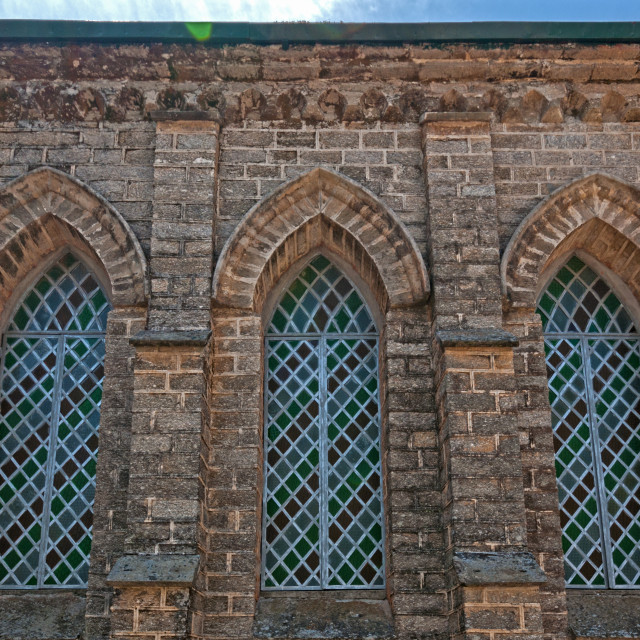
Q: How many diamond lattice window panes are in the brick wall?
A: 3